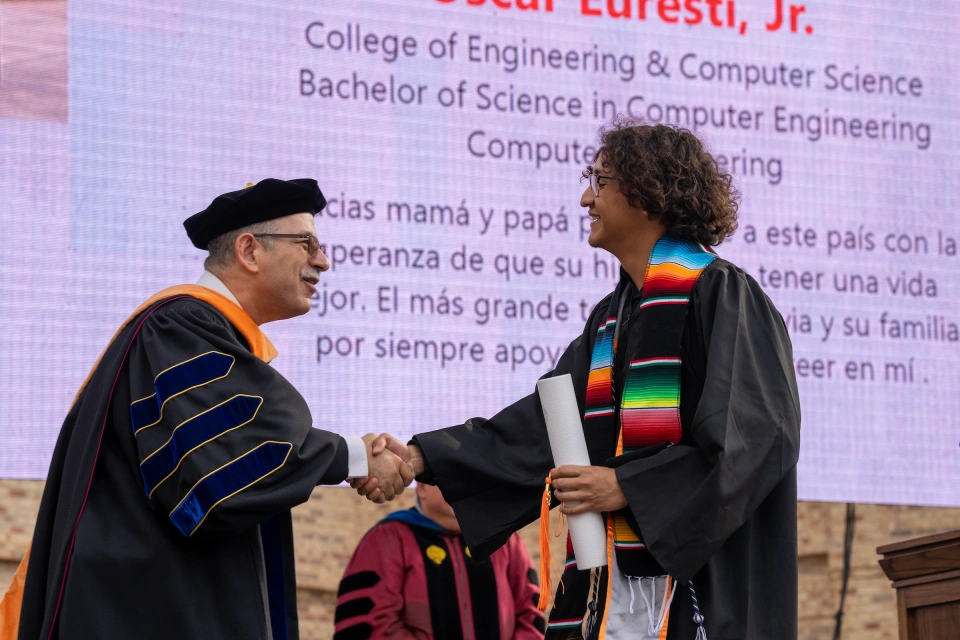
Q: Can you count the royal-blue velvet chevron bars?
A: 3